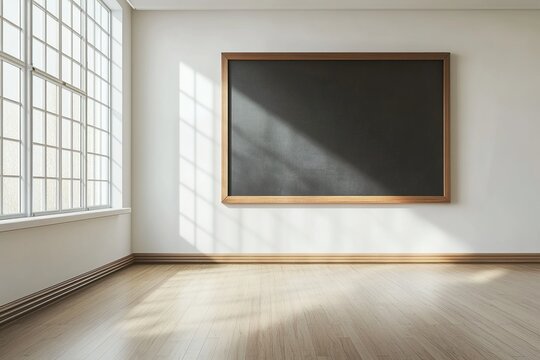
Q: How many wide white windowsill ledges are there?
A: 1